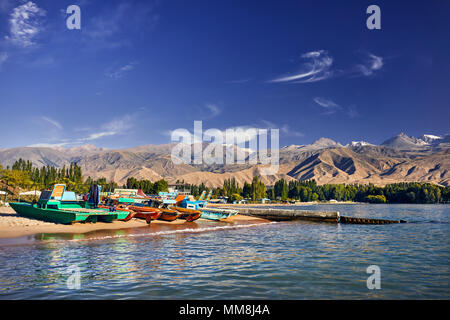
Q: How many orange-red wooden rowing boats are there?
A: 4